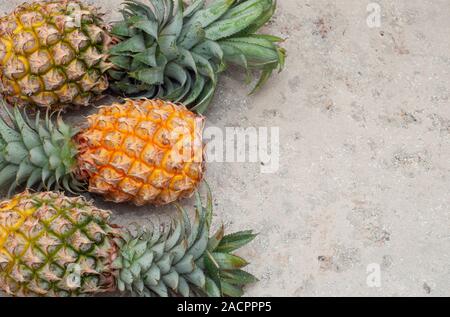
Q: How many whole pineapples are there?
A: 3